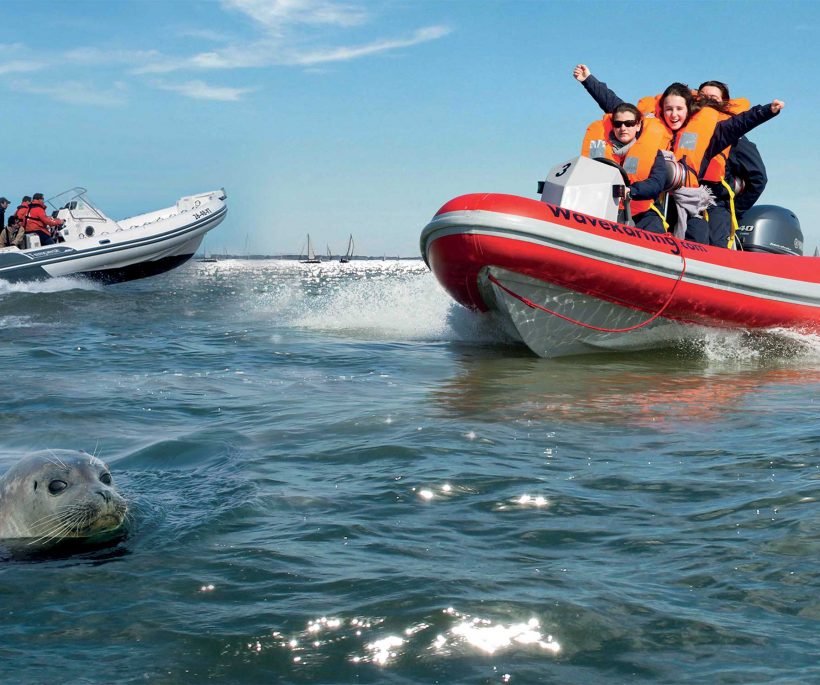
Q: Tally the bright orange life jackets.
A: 3